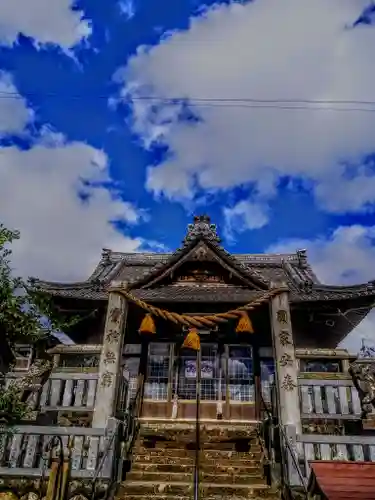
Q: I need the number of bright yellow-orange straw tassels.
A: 3